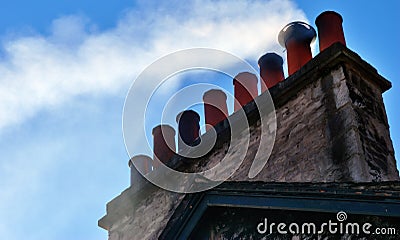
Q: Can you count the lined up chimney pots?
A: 8